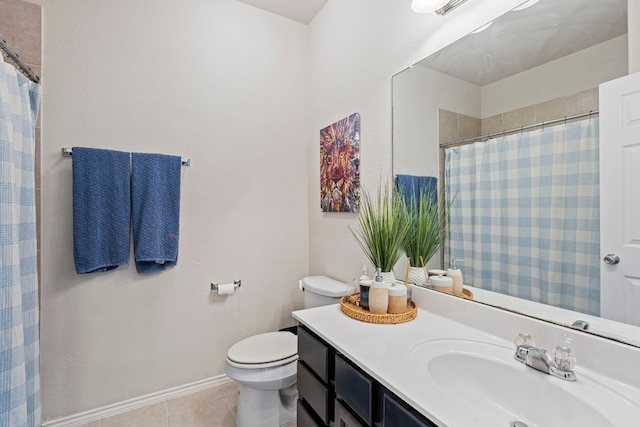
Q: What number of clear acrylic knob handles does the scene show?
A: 2